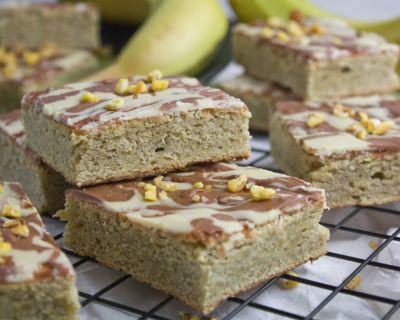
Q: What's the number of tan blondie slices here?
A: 9